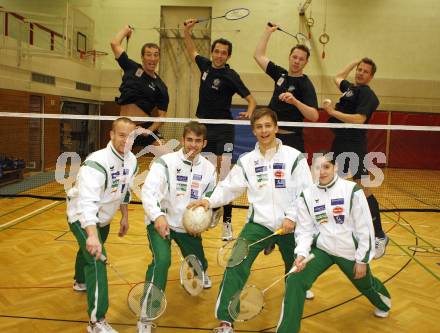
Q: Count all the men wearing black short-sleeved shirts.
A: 4